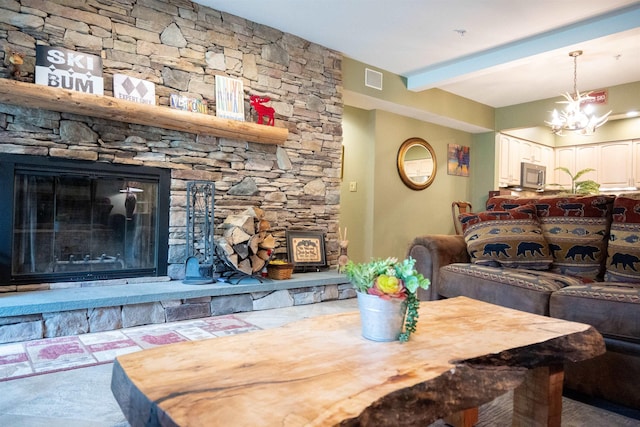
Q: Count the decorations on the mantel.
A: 6